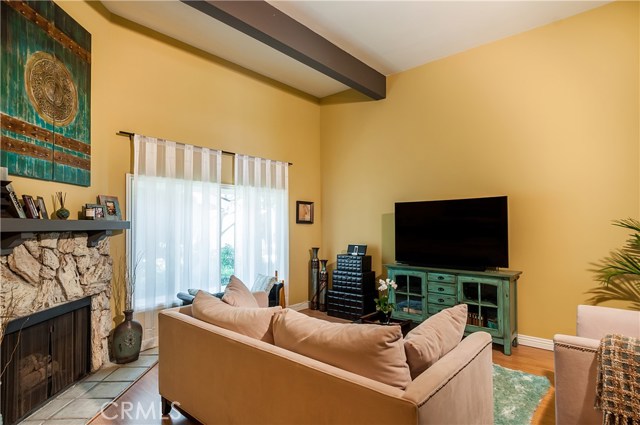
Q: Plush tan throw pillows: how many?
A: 4